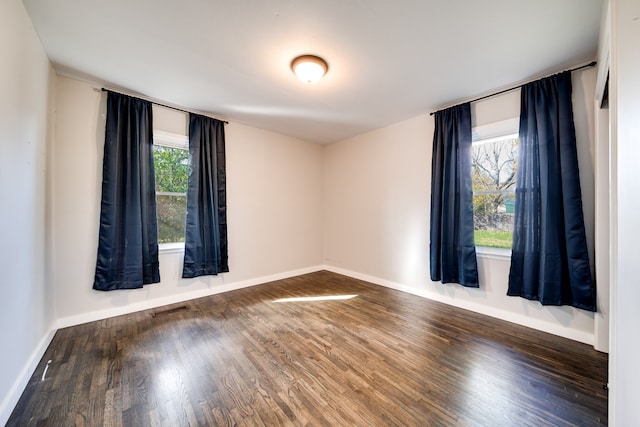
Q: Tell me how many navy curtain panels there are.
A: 4